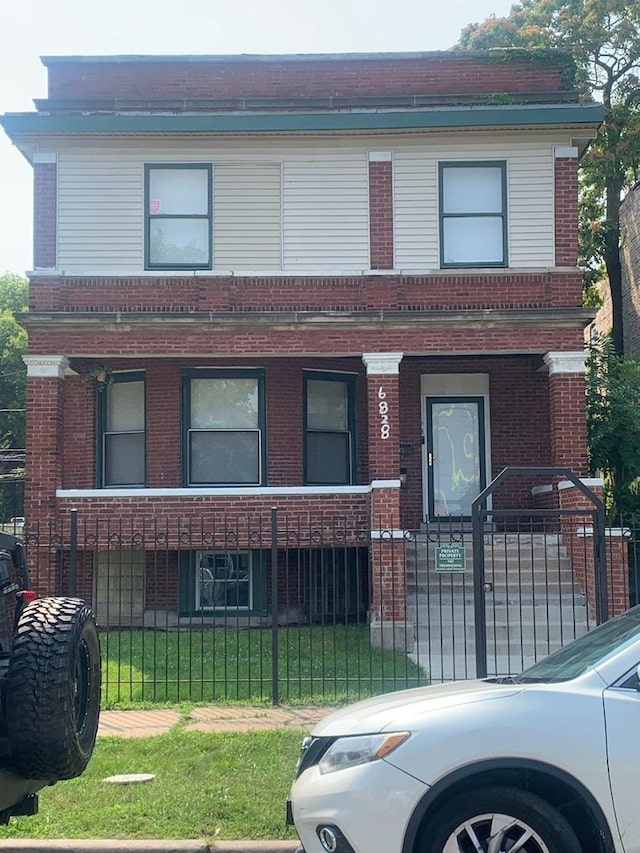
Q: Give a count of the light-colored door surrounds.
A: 1